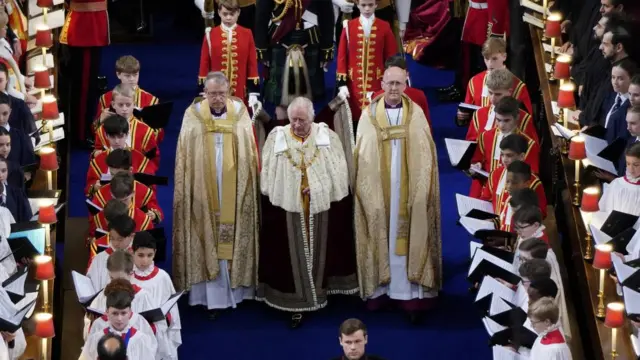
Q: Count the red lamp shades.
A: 15